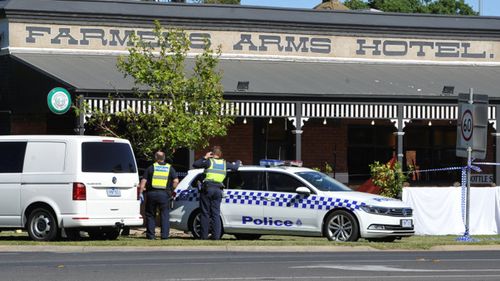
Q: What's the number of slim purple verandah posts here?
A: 0